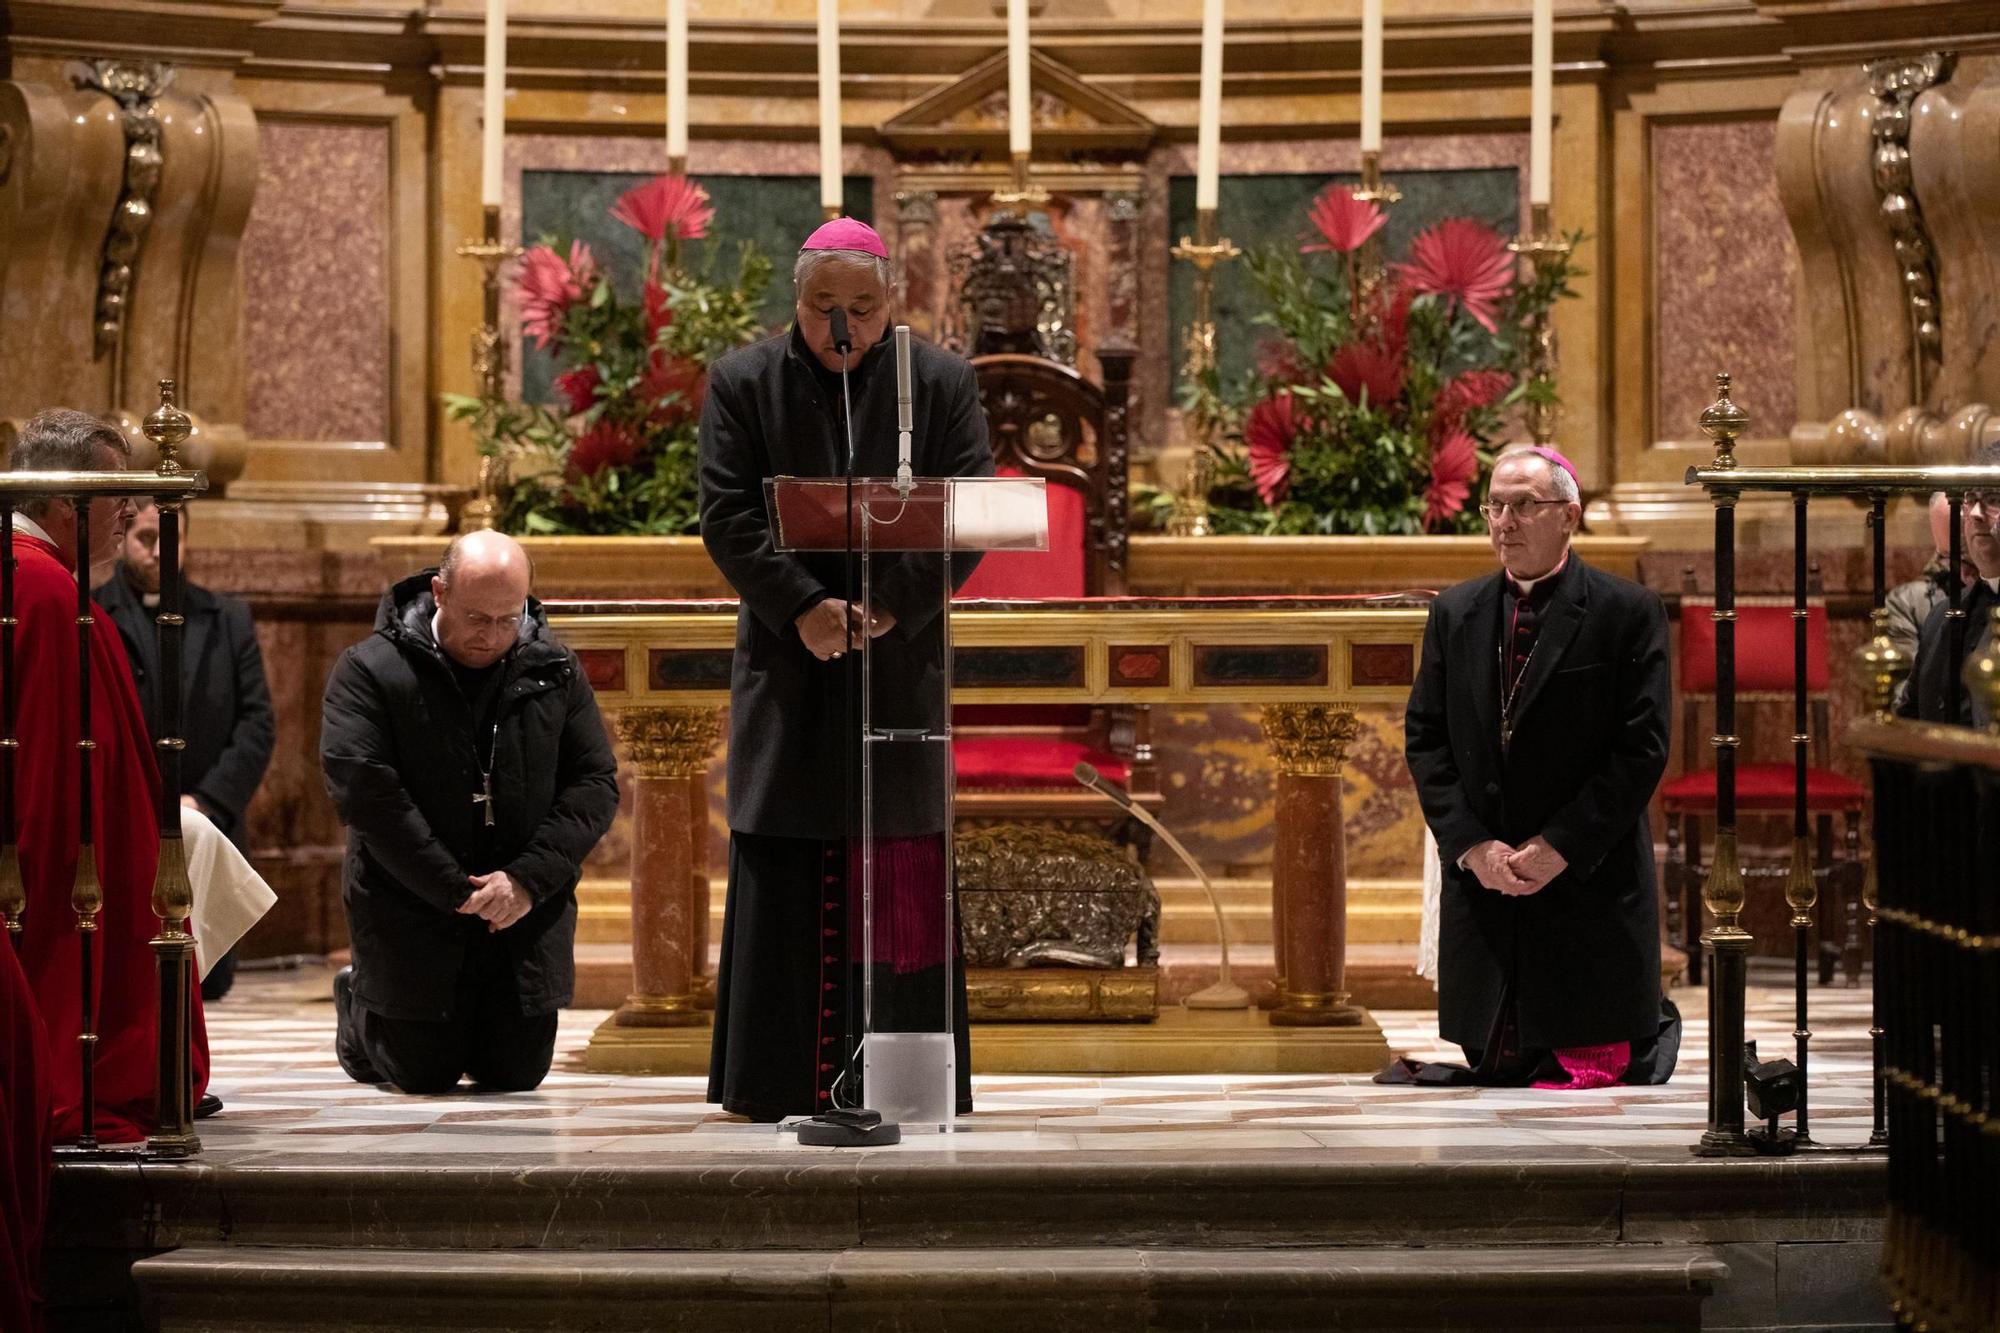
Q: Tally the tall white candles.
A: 7